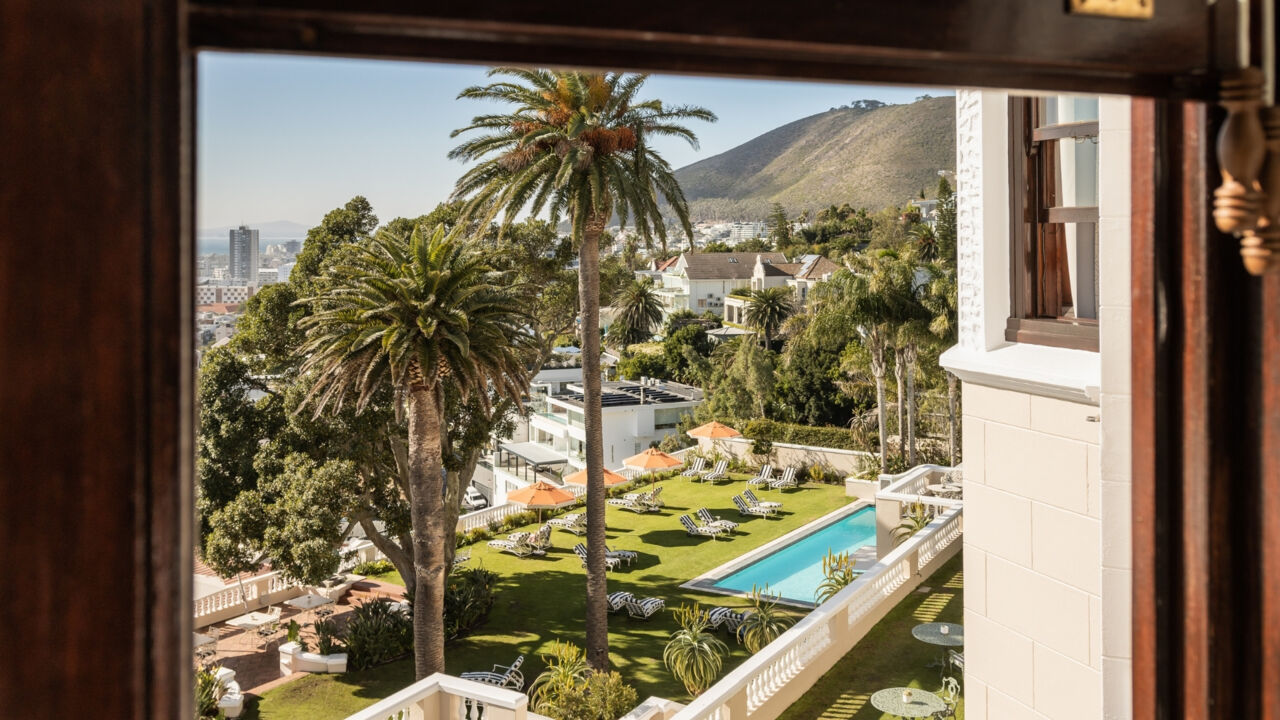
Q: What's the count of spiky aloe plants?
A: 5